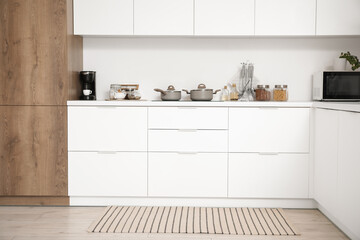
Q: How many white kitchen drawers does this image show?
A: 7